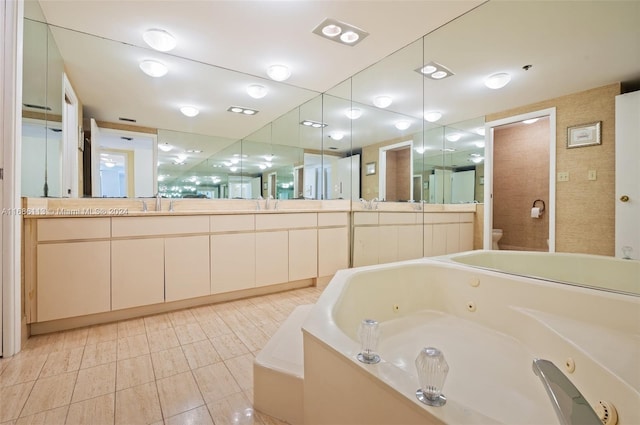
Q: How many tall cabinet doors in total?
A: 7